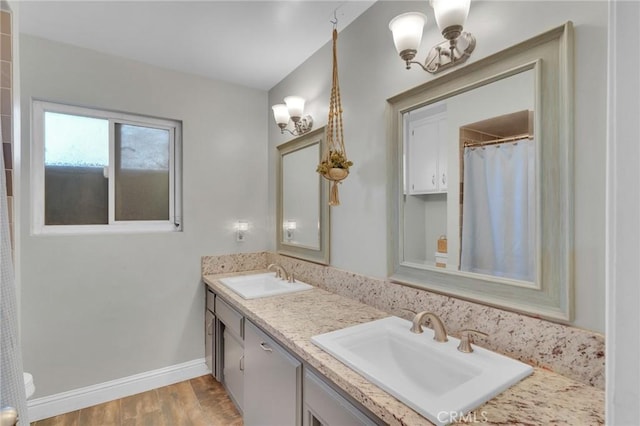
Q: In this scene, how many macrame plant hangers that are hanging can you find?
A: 1